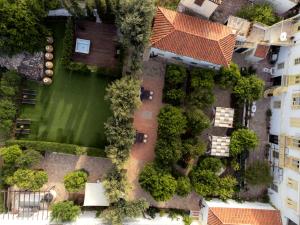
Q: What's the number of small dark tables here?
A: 2